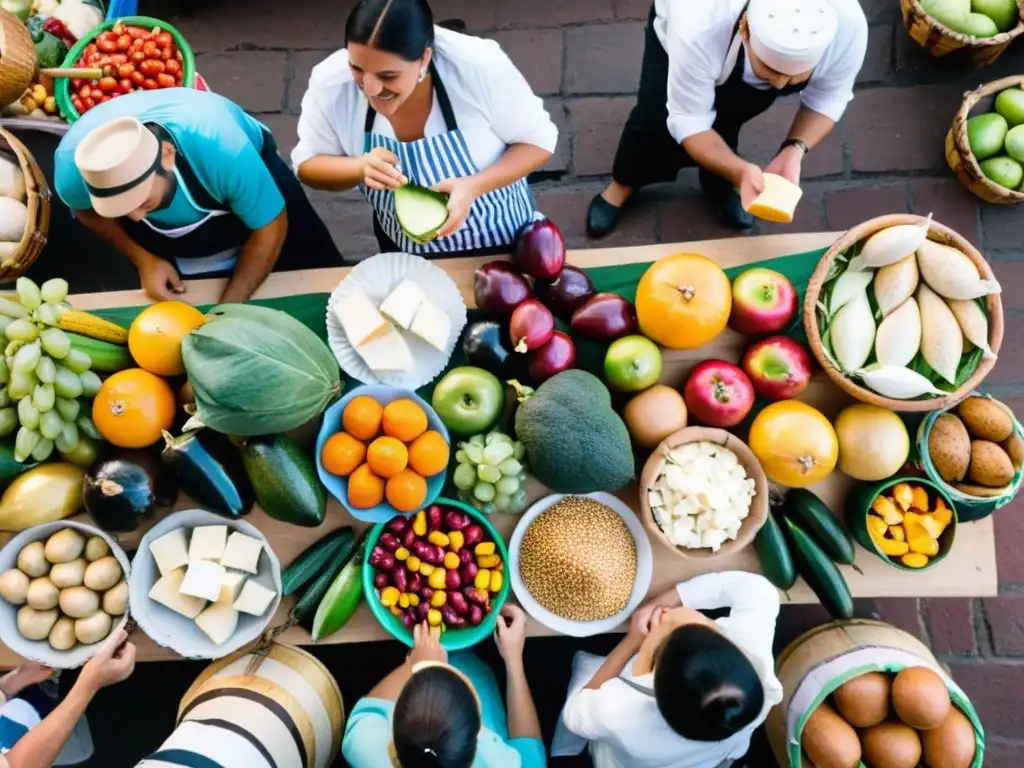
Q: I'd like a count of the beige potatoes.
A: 12